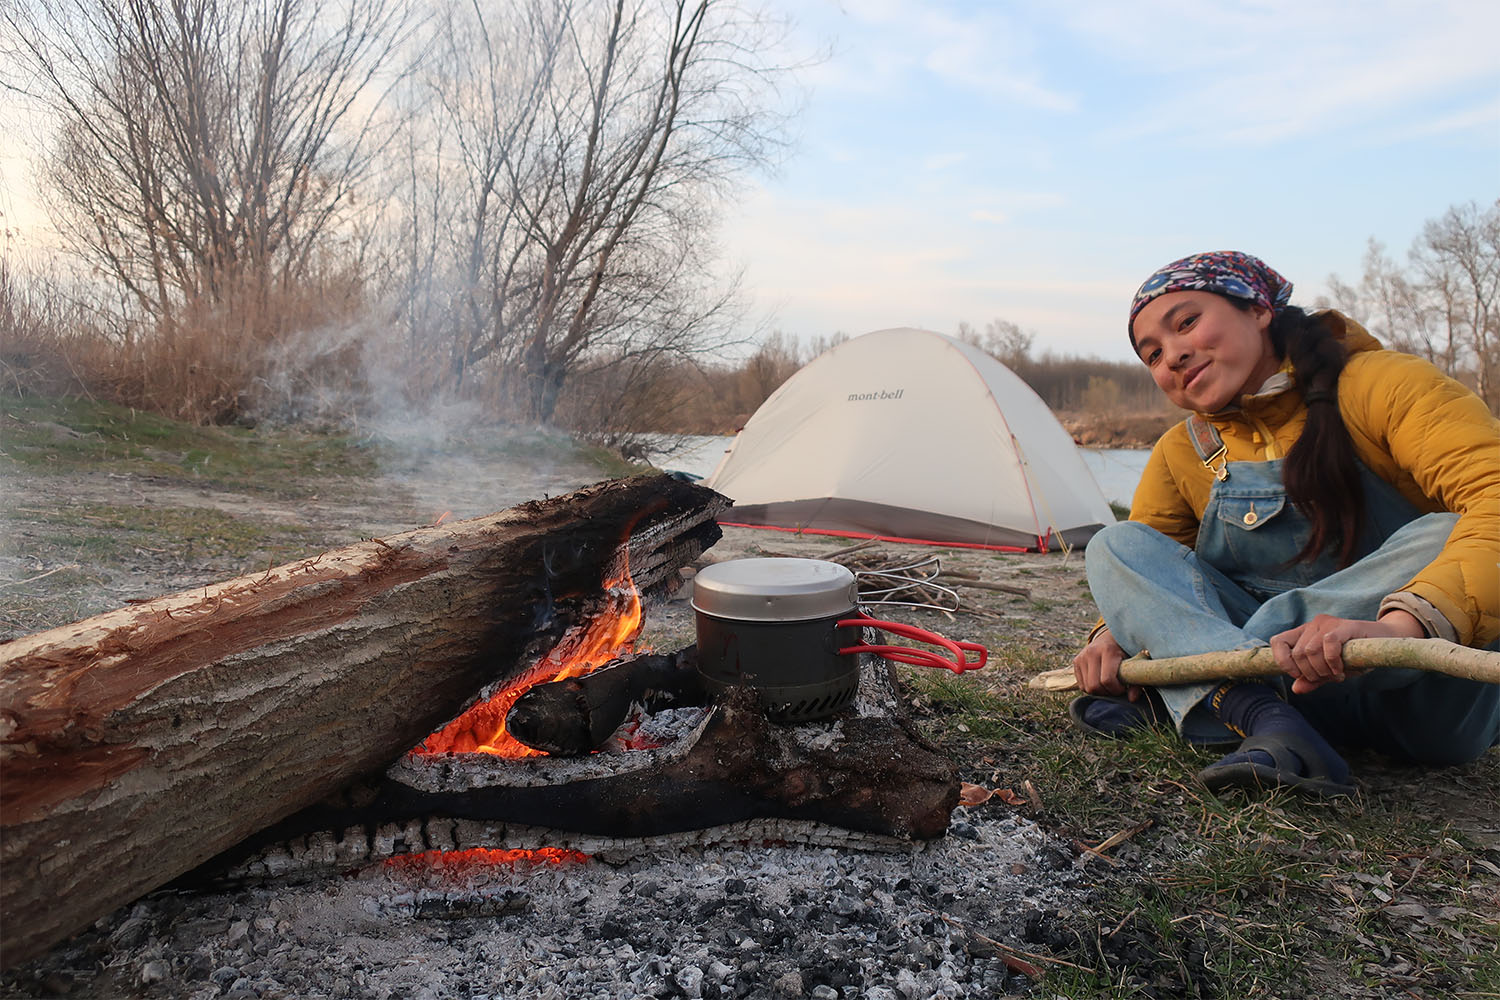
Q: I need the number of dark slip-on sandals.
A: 2